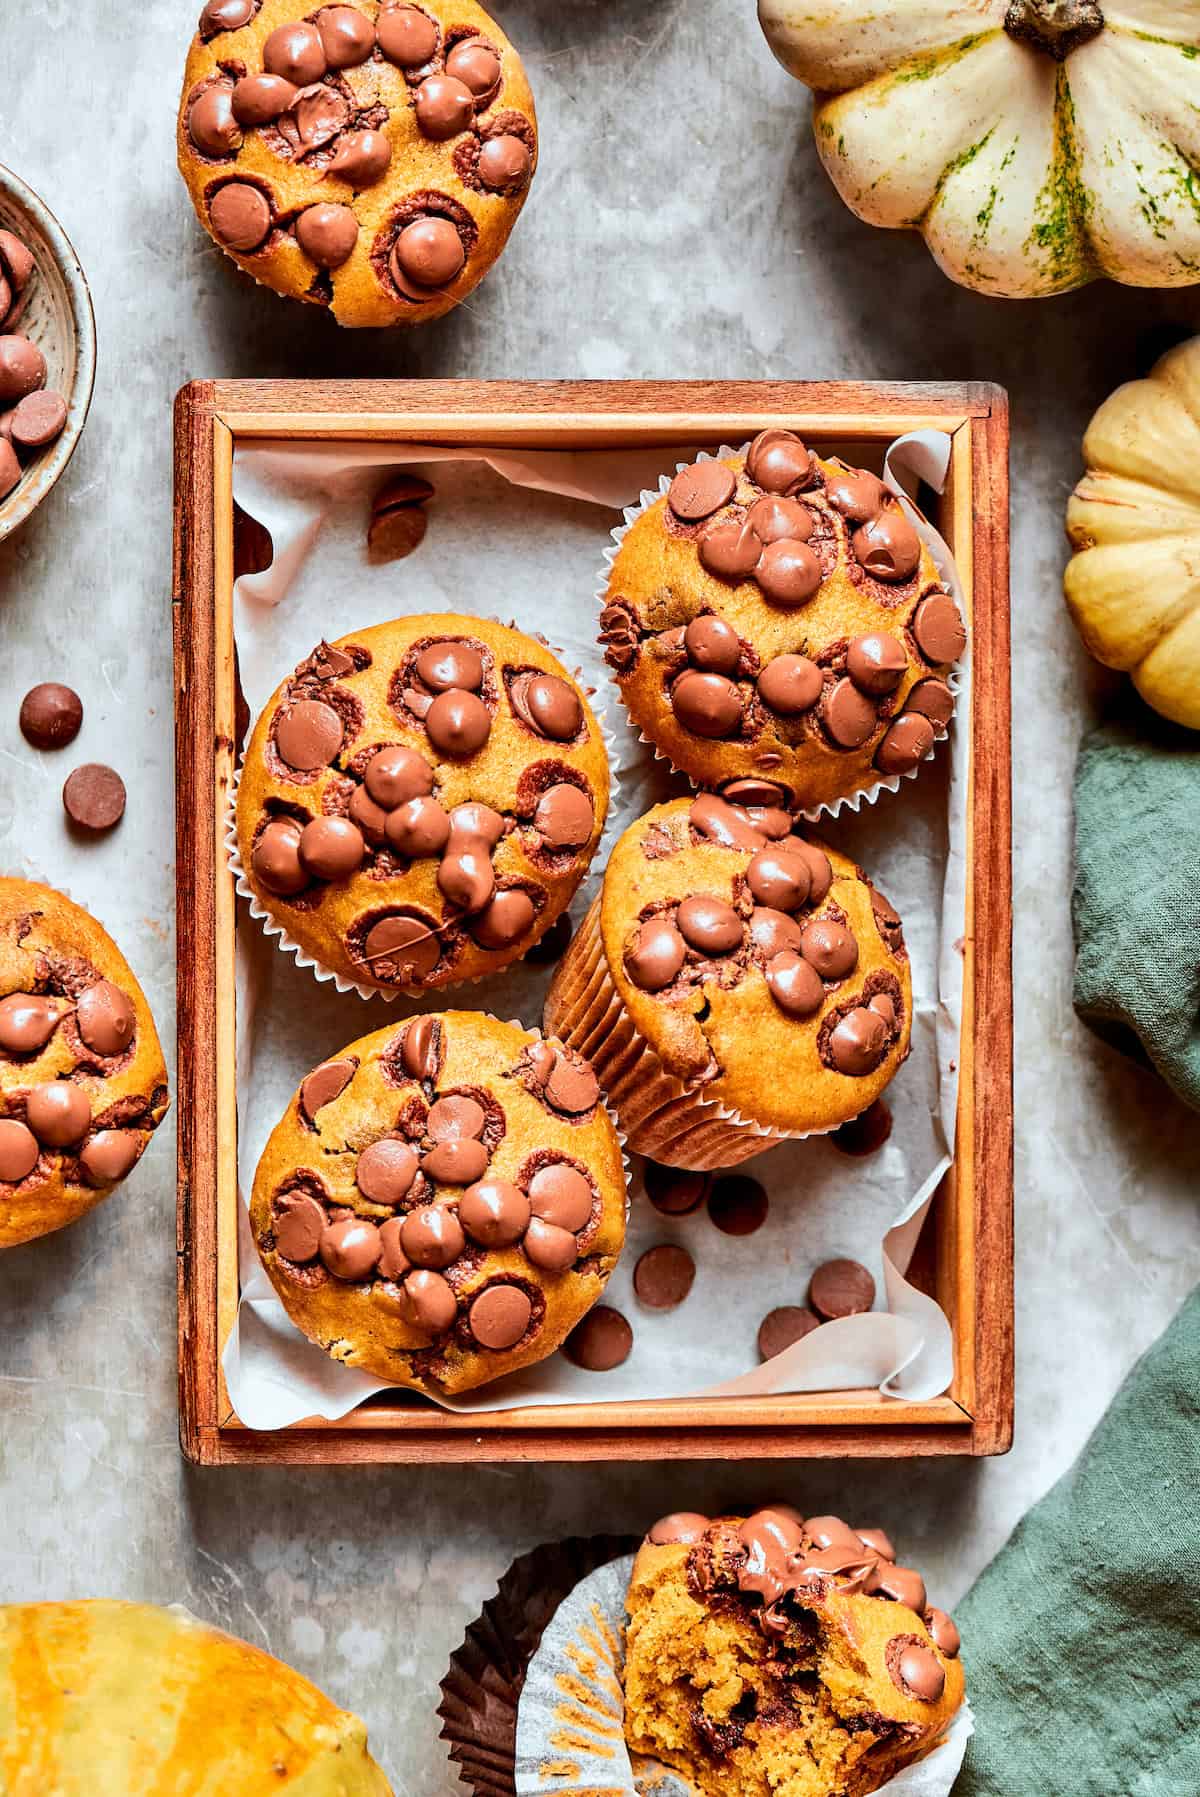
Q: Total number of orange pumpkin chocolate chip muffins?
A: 7